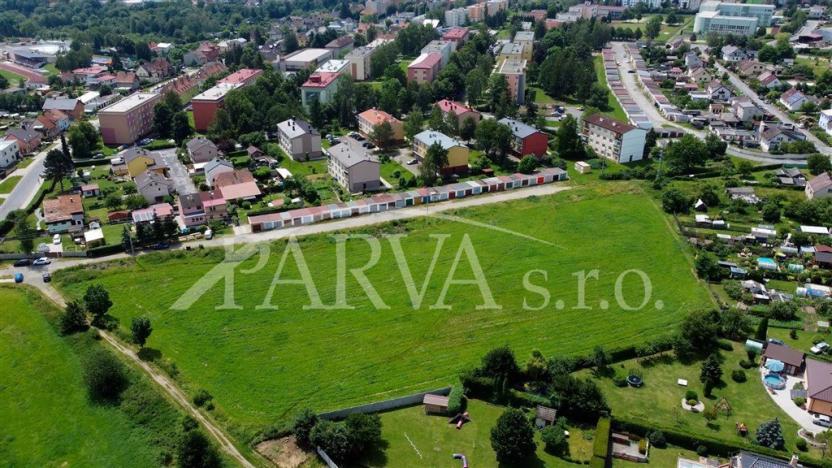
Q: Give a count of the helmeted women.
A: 0